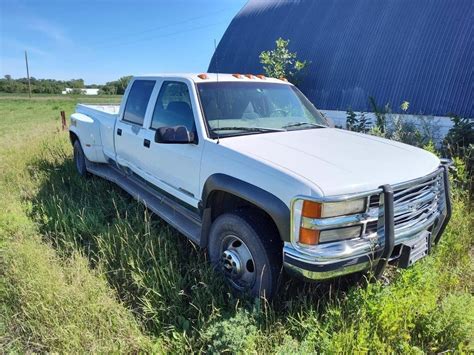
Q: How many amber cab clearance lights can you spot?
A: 5